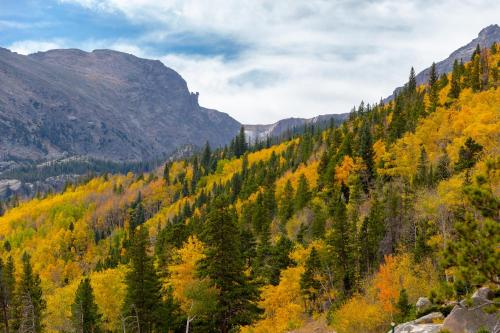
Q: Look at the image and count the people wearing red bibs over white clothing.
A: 0